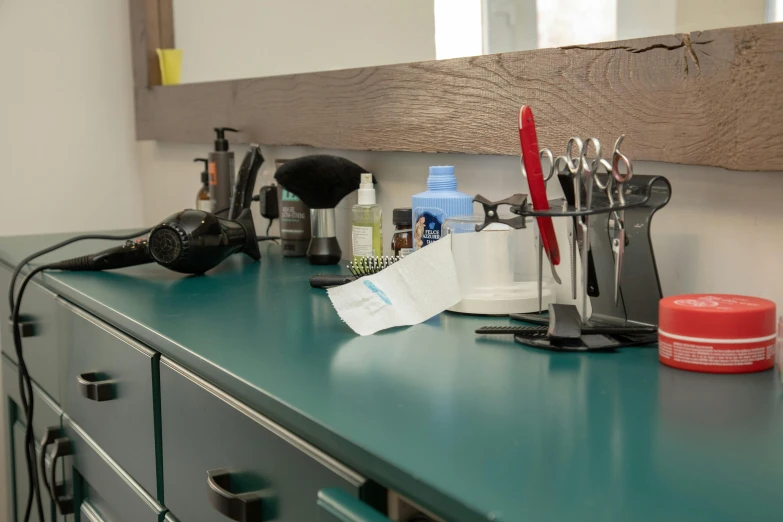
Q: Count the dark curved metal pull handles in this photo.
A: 5